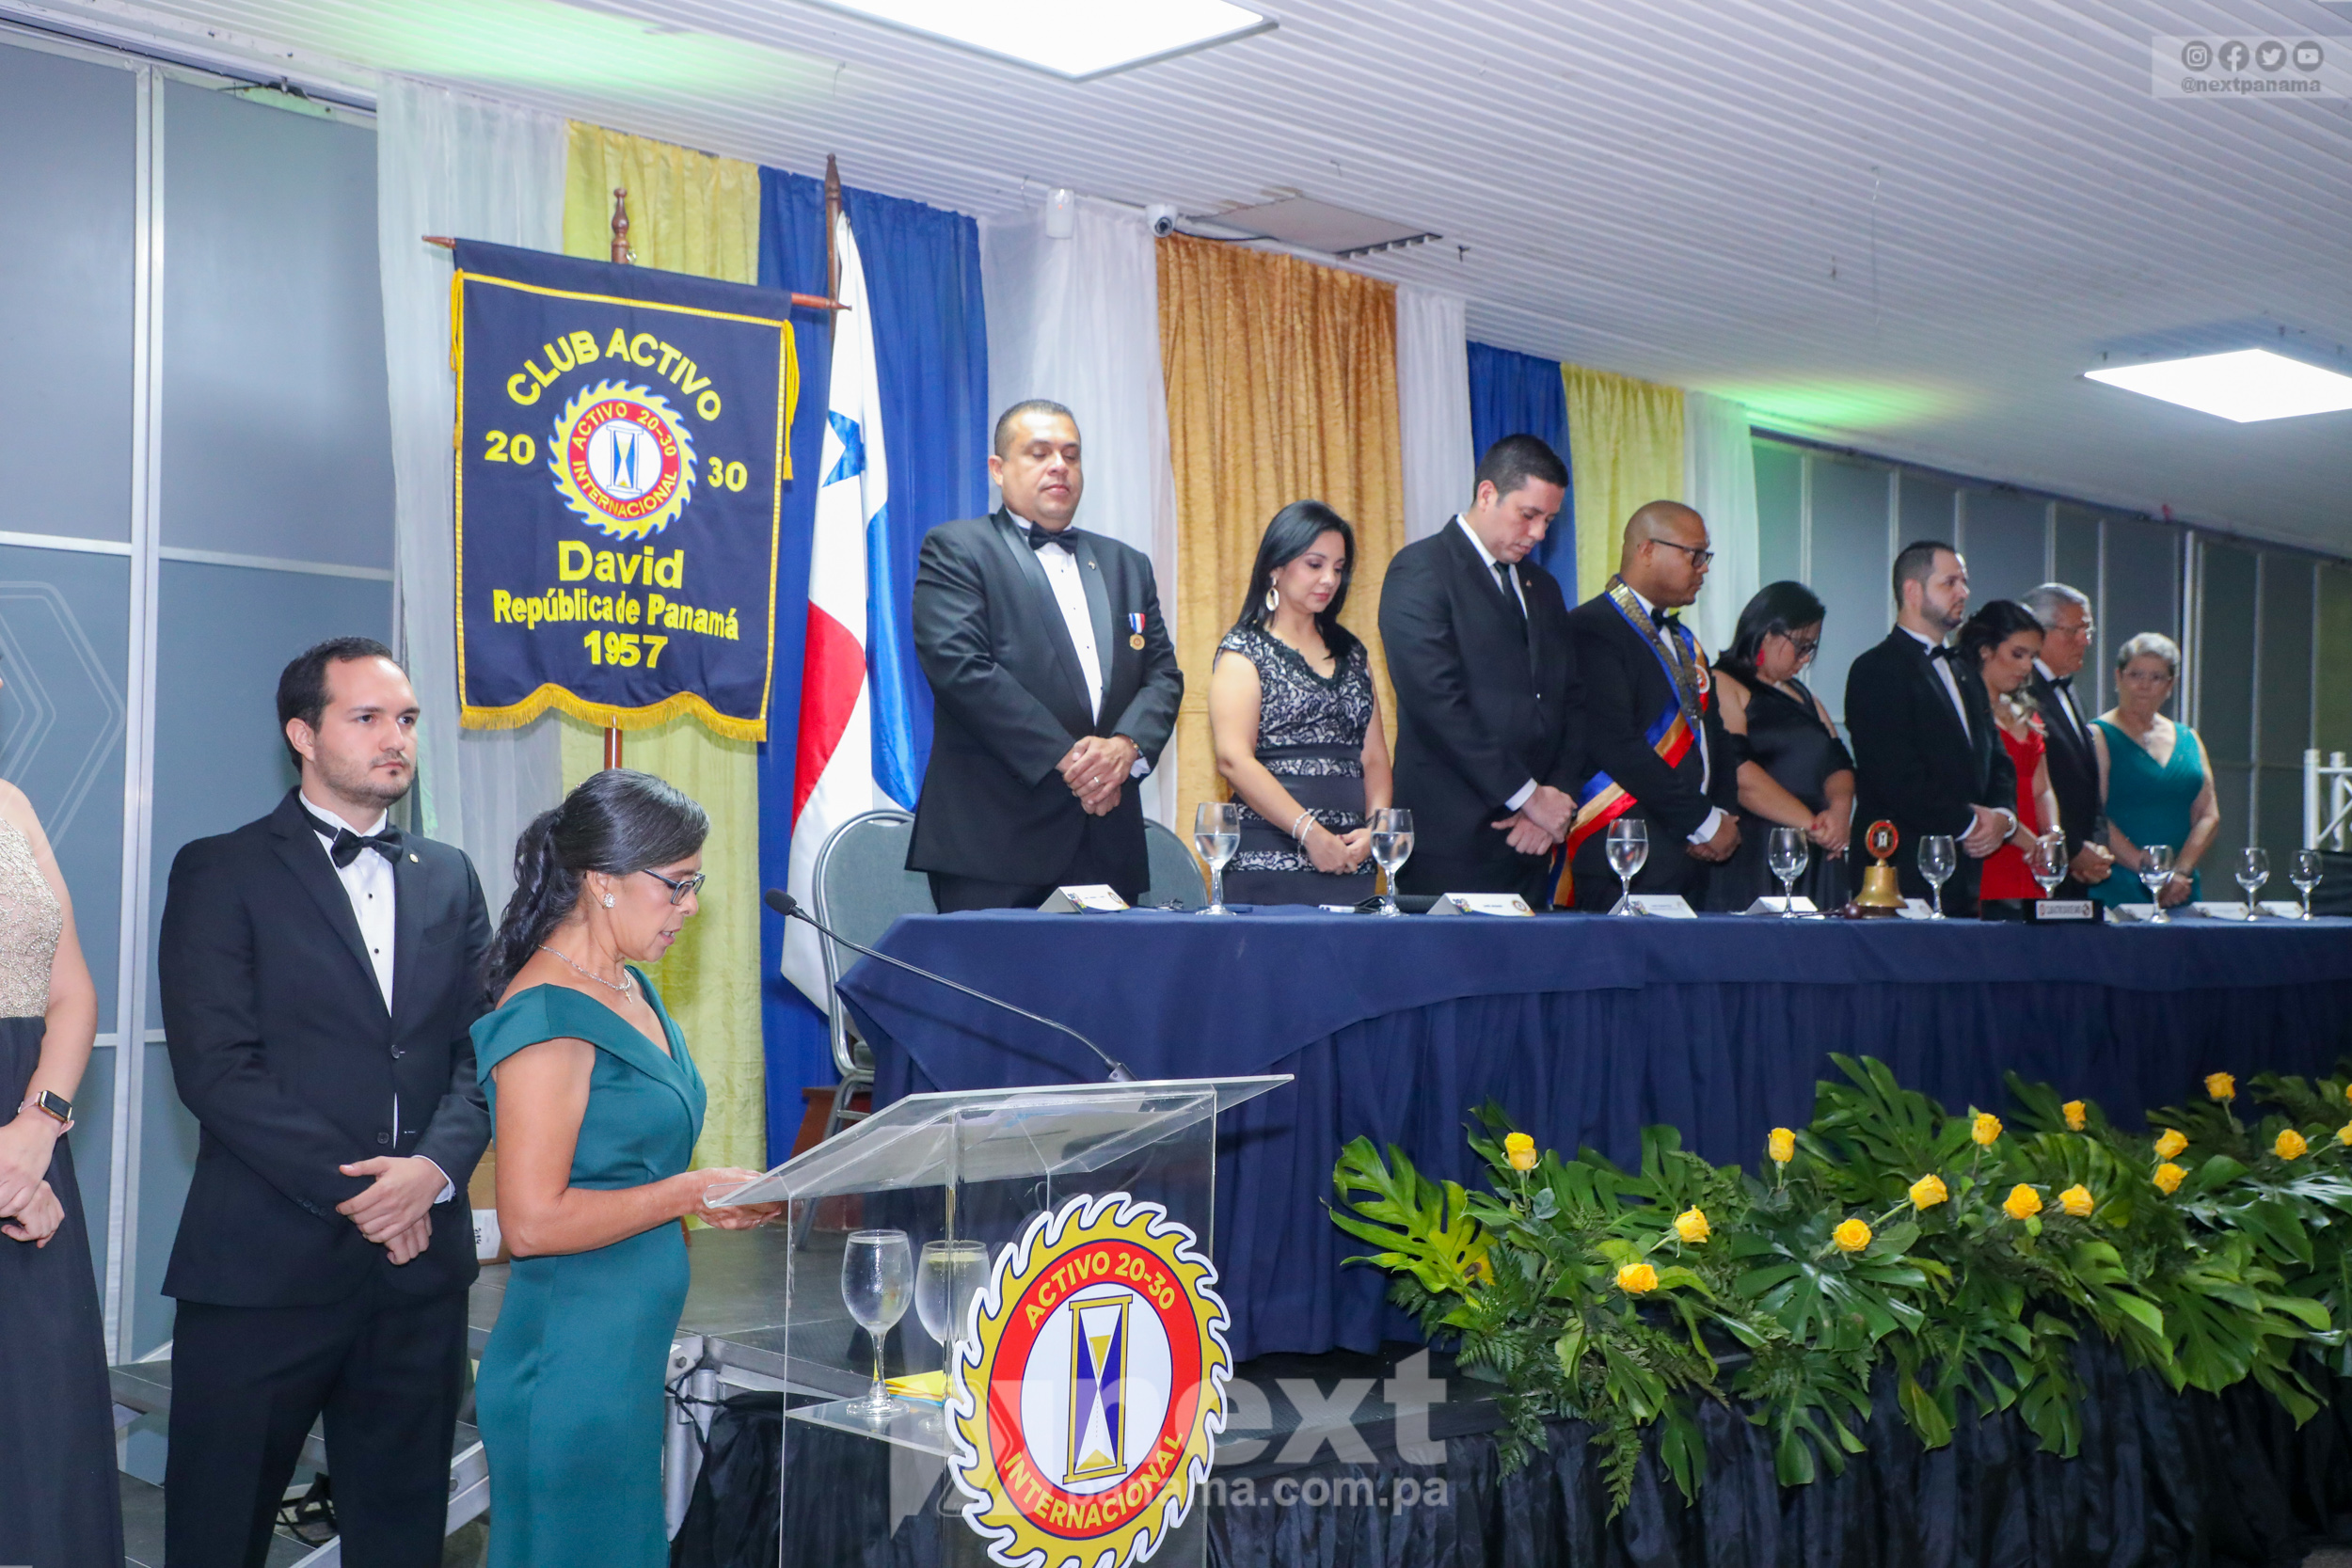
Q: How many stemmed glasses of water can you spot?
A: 11